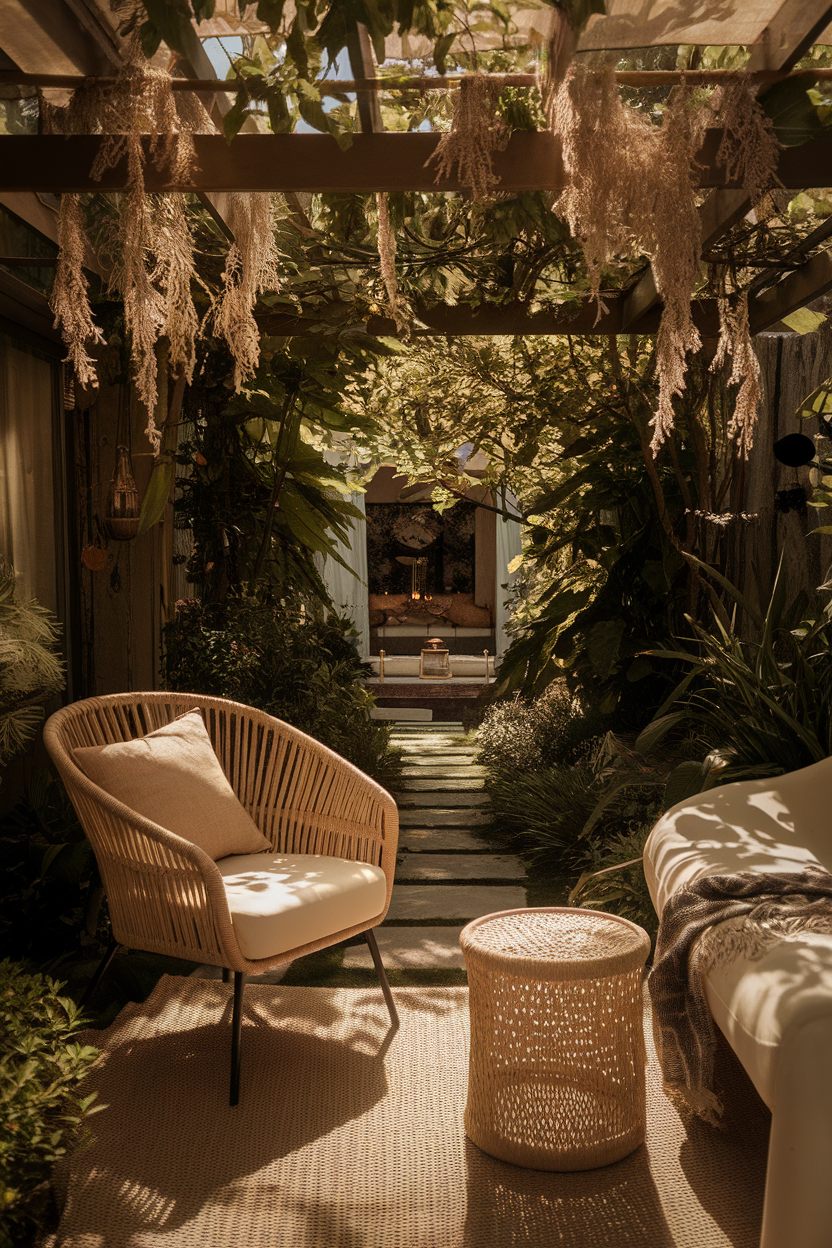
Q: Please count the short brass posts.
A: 2